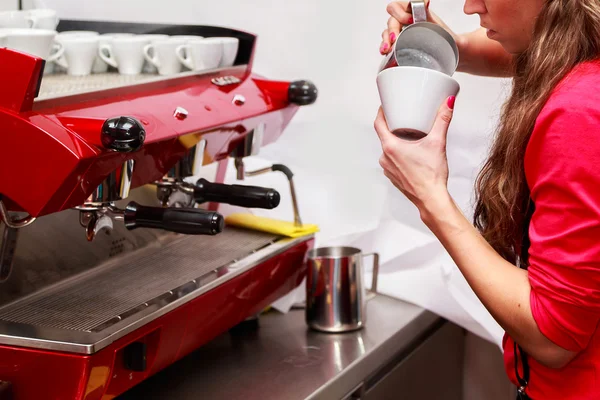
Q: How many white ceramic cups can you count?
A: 13